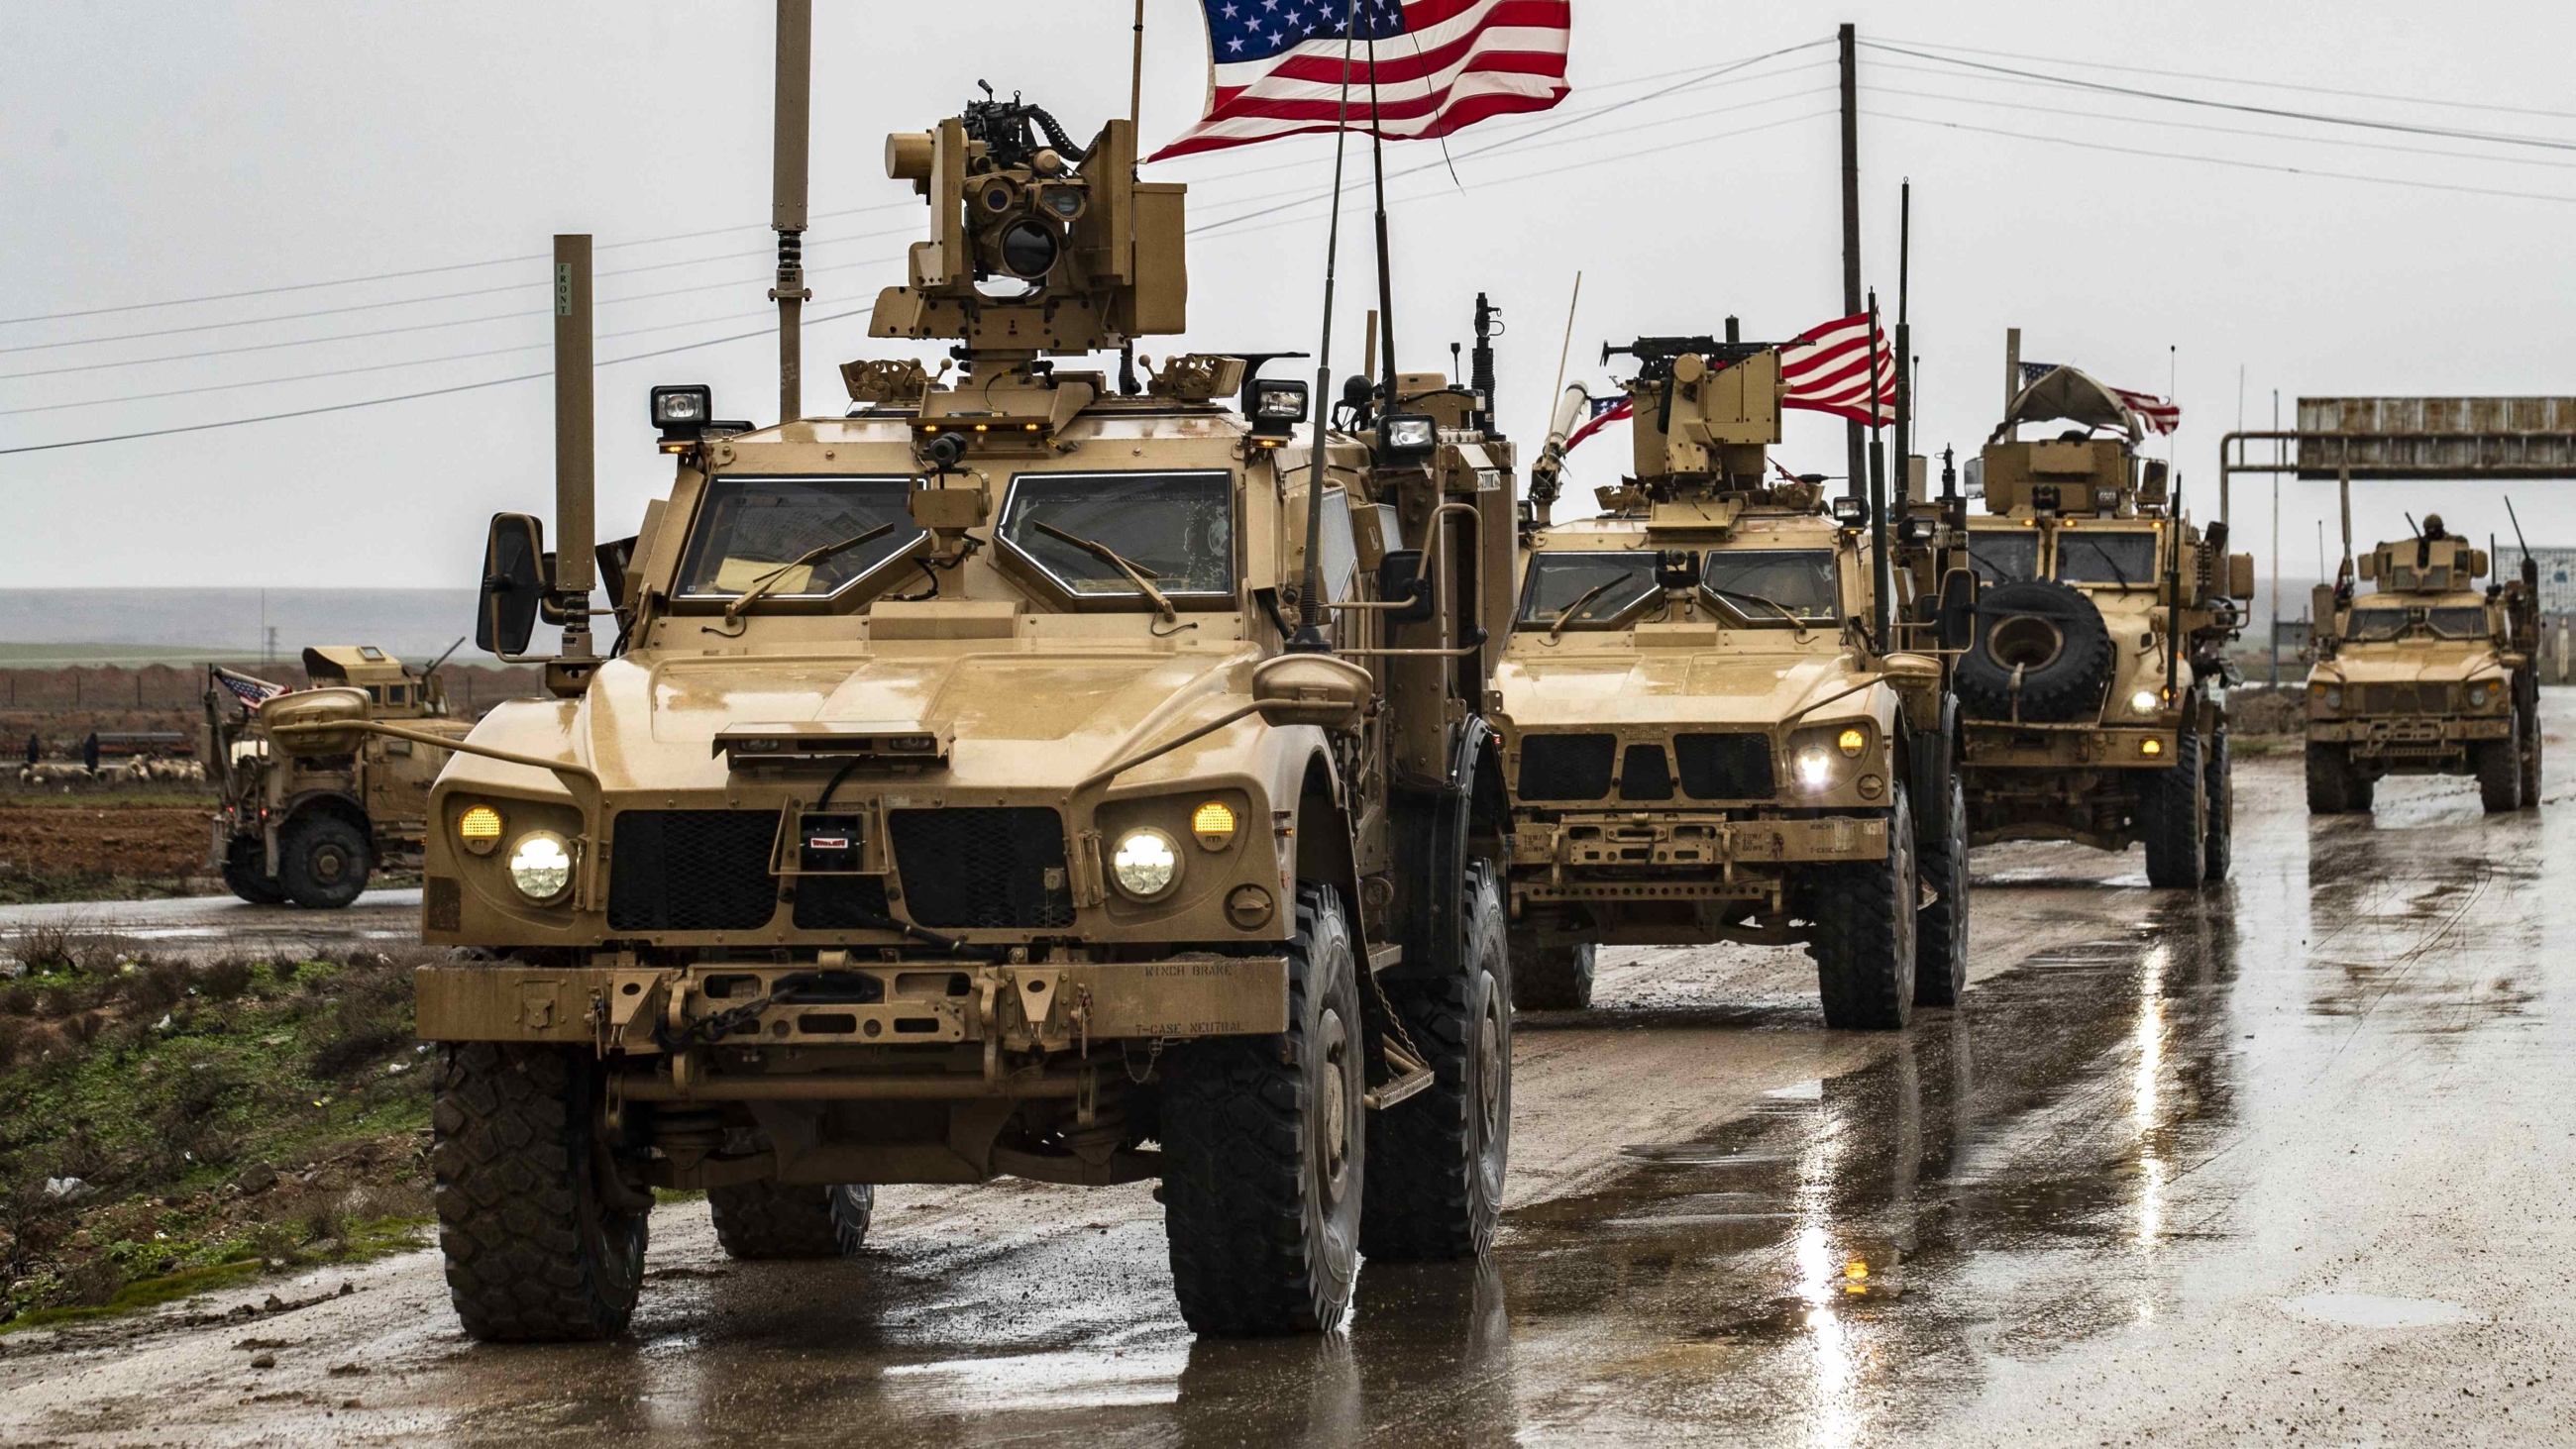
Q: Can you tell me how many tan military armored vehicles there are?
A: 5